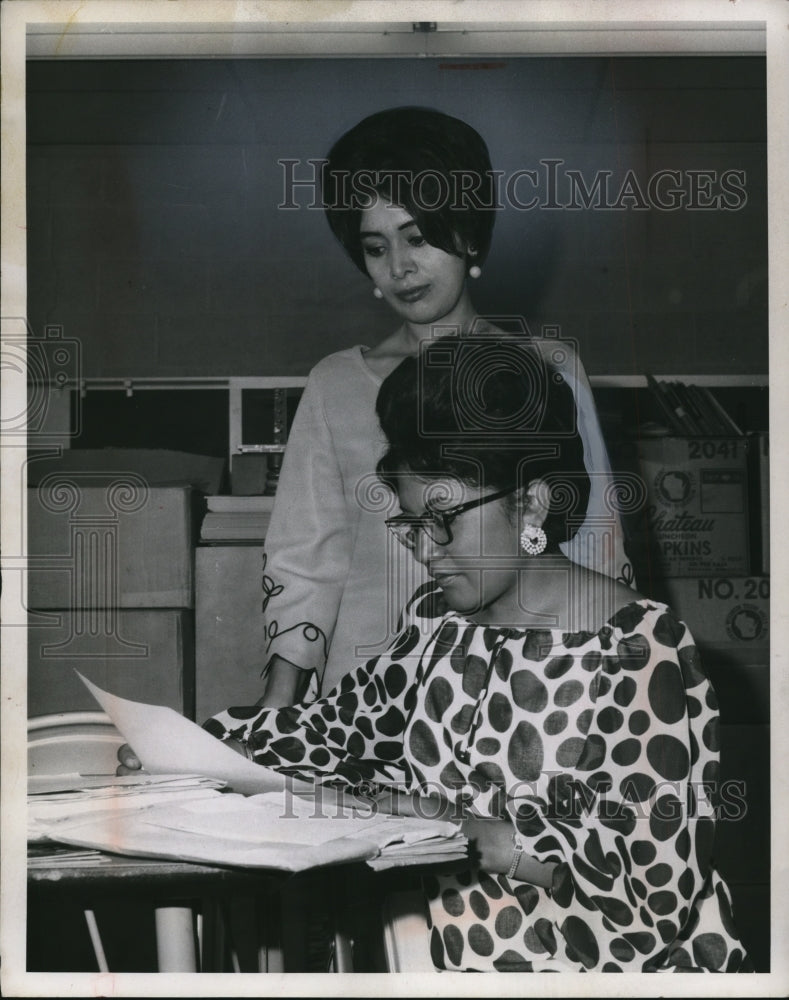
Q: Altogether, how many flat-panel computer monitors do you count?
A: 0